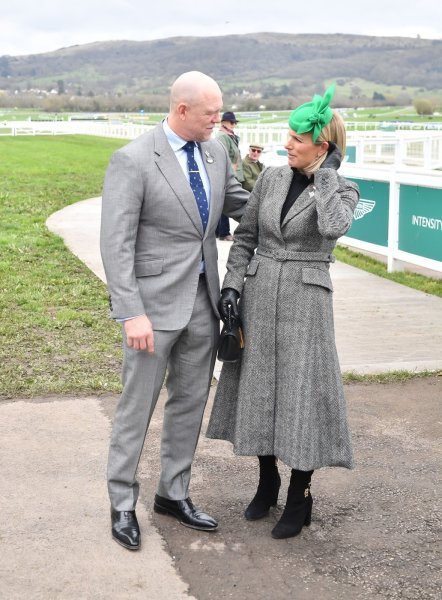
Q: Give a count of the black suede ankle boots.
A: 2